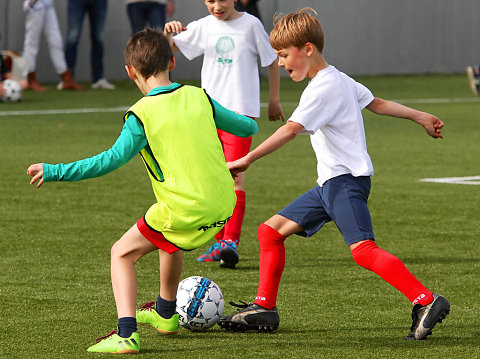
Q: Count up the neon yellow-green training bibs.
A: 1